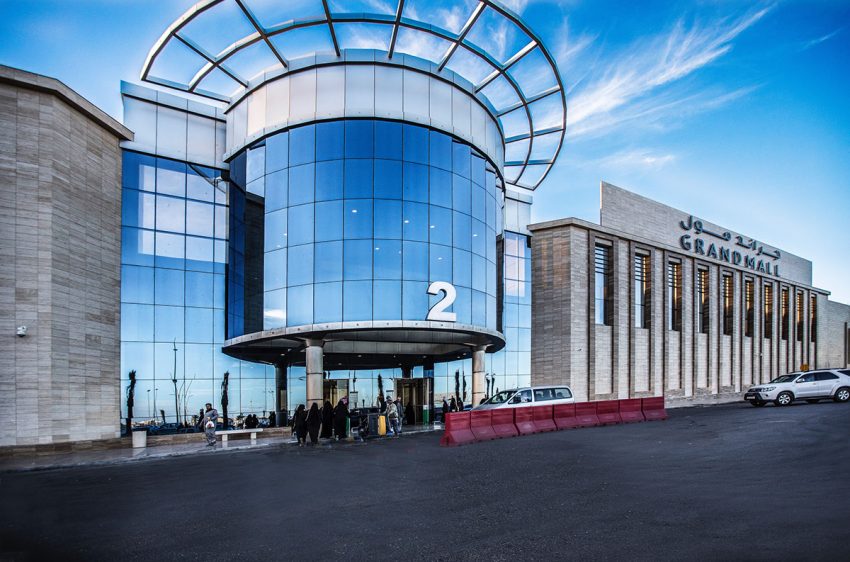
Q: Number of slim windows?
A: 10